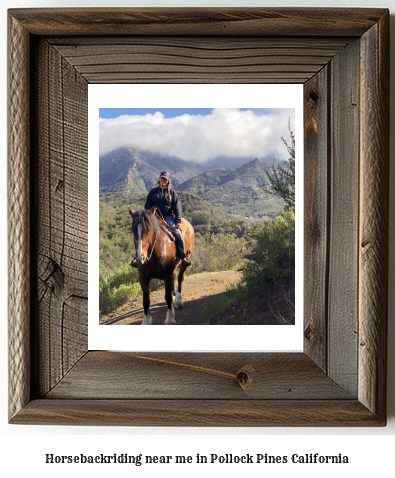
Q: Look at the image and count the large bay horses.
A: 1